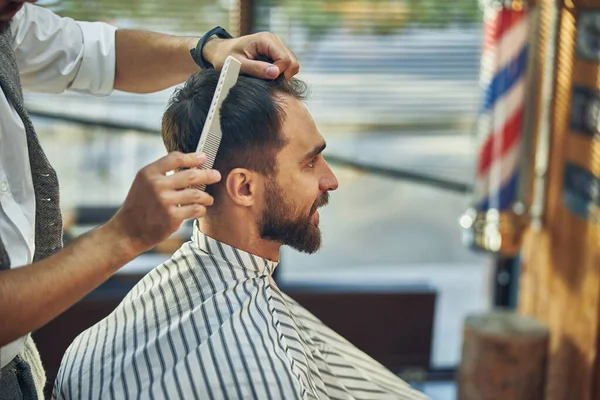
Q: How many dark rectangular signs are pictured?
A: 3